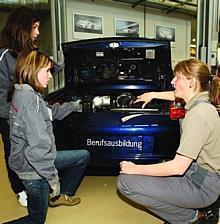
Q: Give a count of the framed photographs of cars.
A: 3